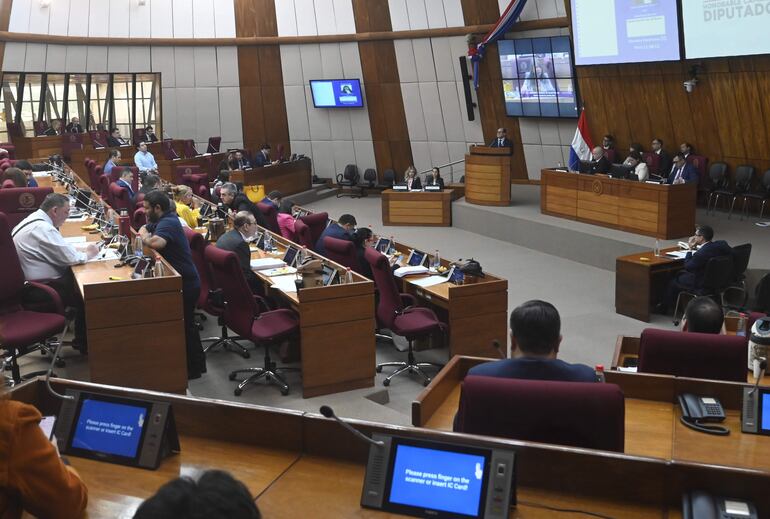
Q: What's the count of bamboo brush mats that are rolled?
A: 0